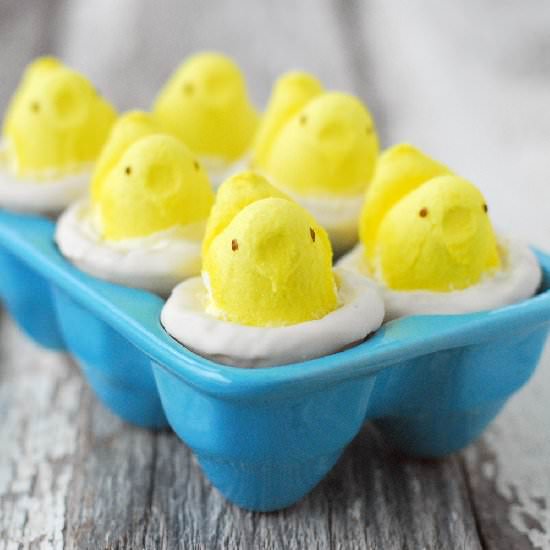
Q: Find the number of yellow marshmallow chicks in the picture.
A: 6